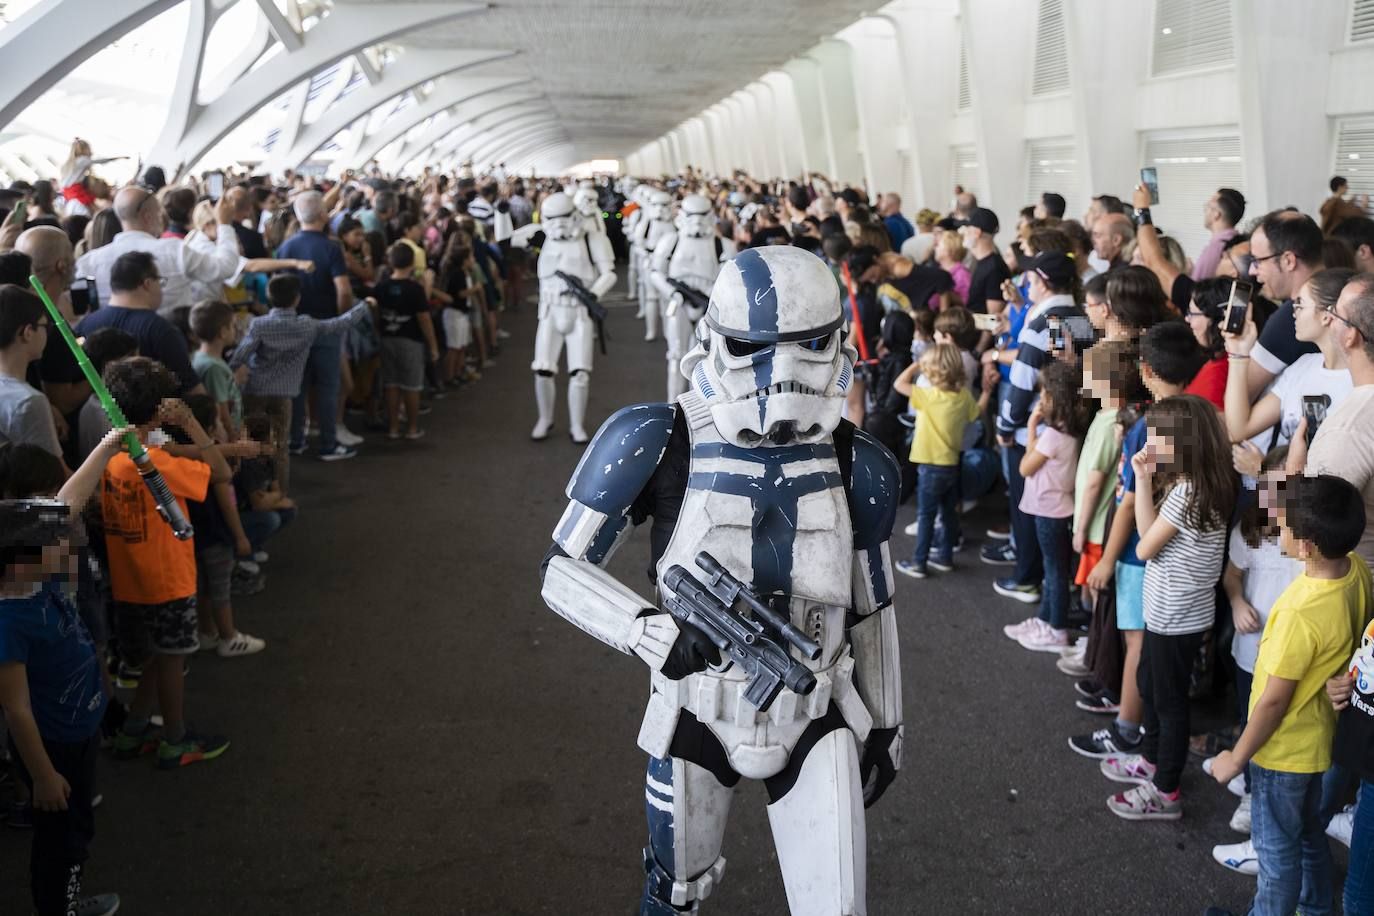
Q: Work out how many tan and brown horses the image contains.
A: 0